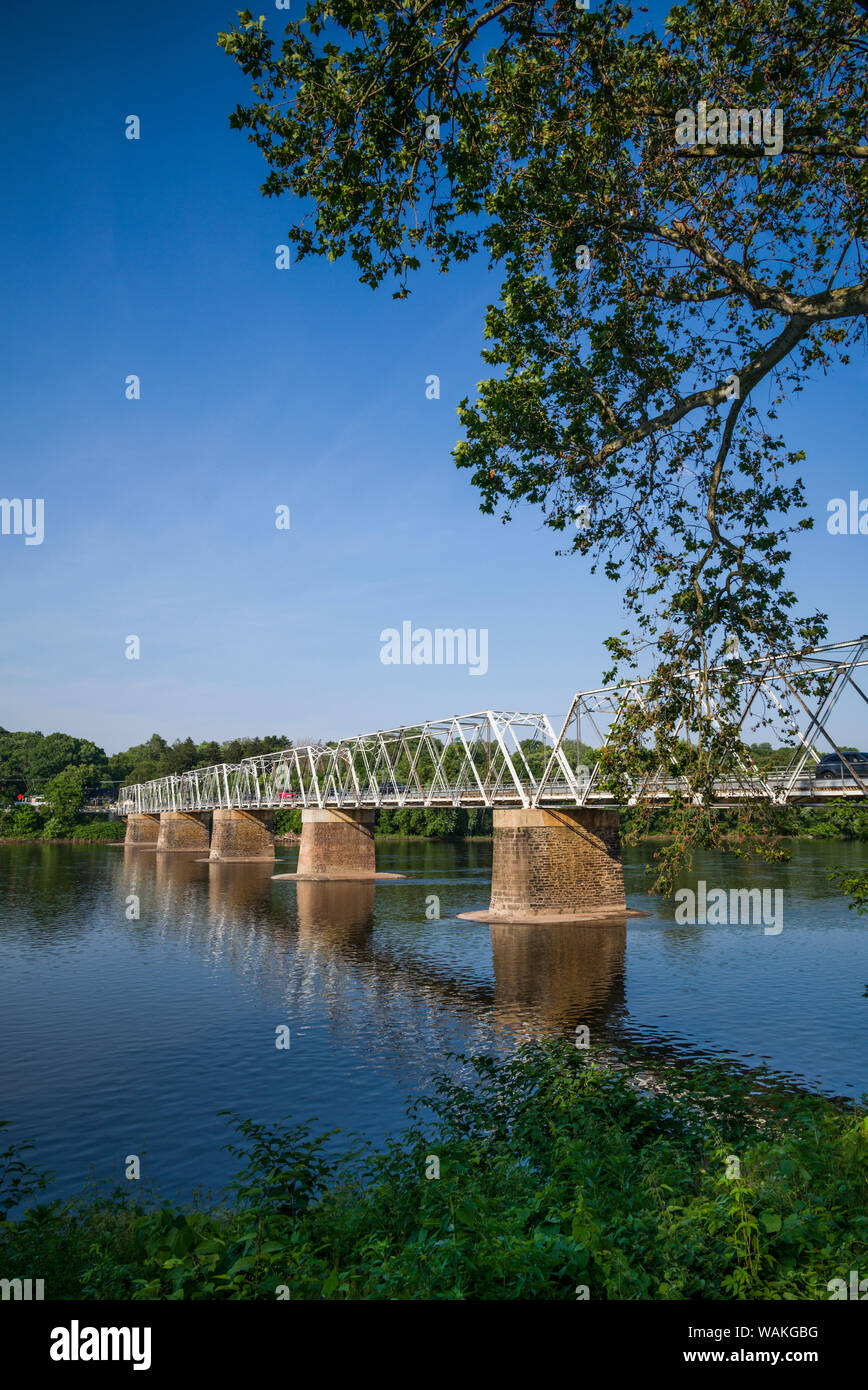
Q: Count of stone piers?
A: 5